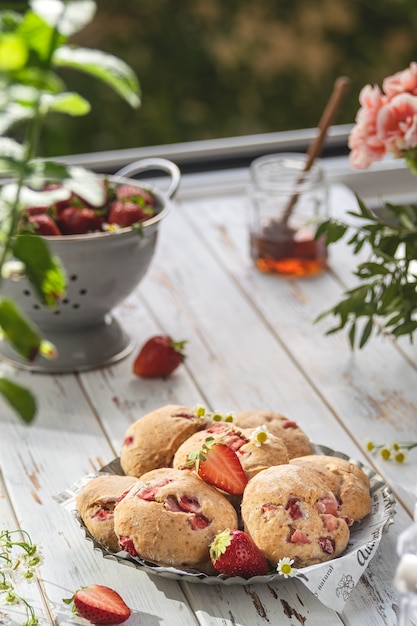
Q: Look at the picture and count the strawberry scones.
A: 7